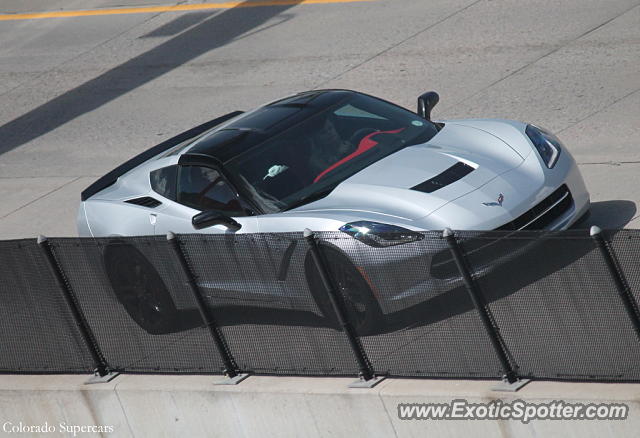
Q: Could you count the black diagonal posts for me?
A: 5